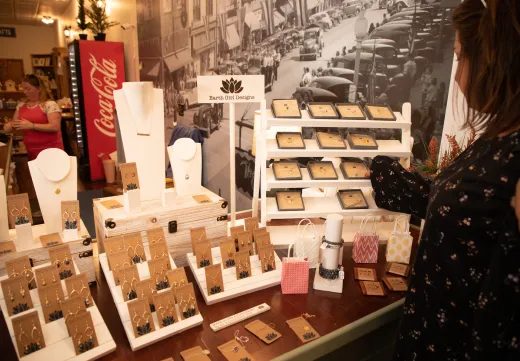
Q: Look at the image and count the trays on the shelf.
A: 12